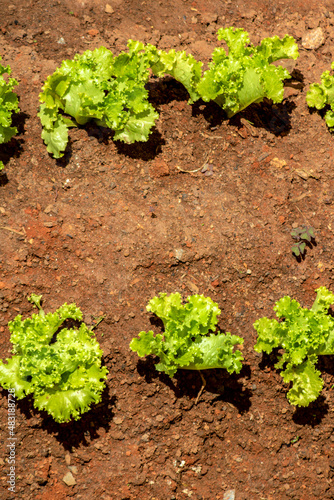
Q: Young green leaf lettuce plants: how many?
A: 7